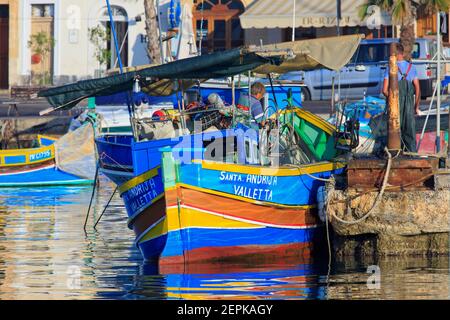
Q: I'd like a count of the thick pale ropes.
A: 1